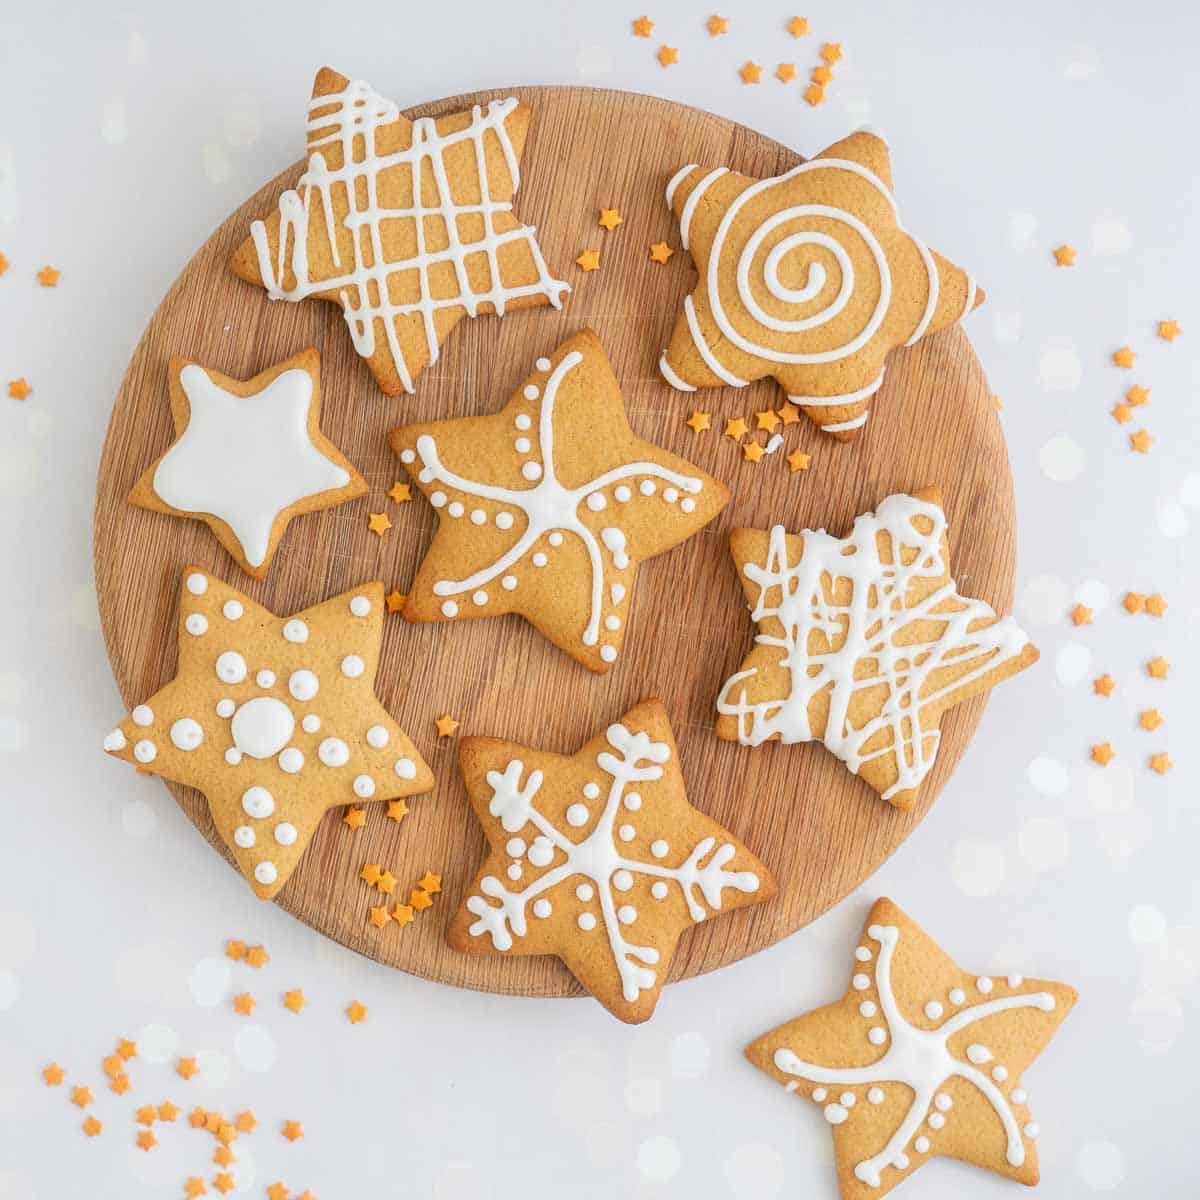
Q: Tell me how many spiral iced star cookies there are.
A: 1